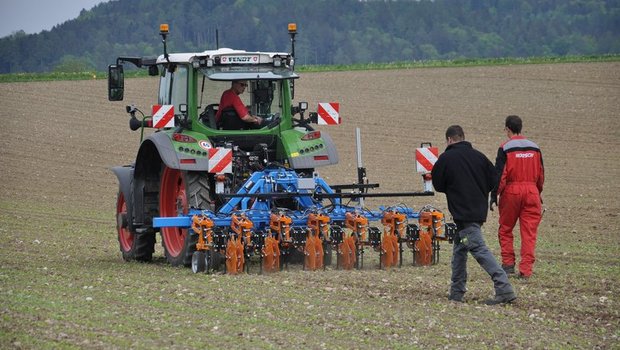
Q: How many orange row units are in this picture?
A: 7